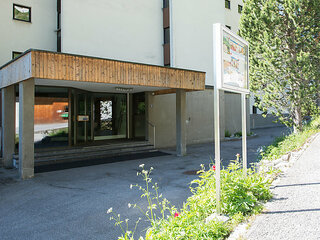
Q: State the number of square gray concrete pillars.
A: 3